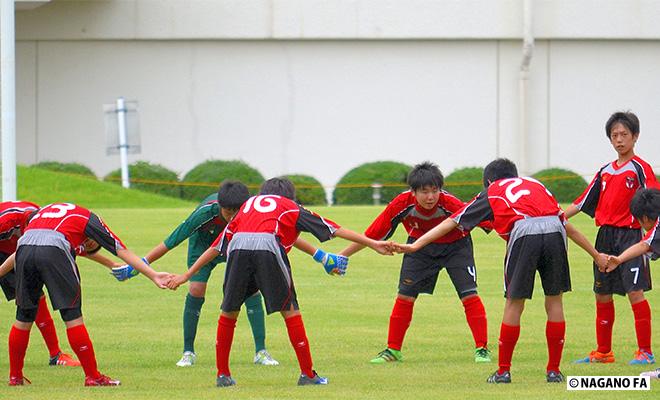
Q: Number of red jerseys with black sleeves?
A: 7